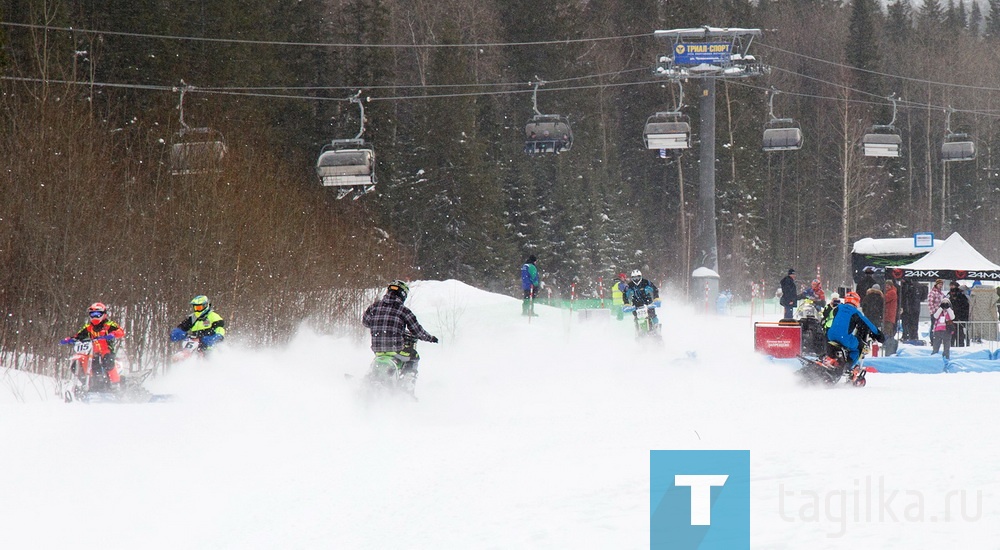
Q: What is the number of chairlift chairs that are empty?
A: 4